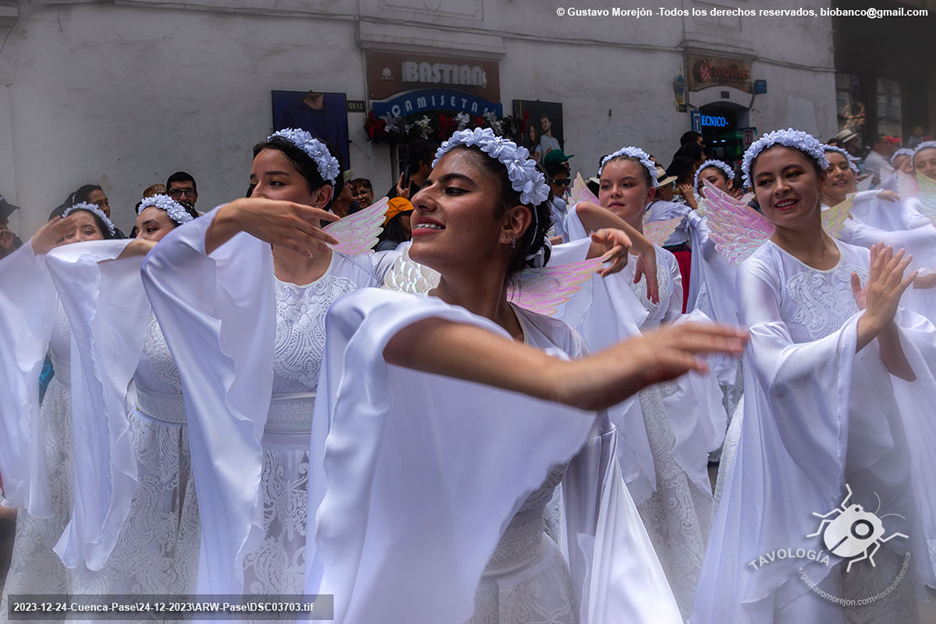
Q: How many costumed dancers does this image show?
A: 10